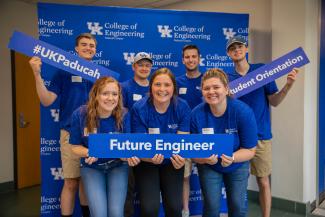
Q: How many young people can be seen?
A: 7